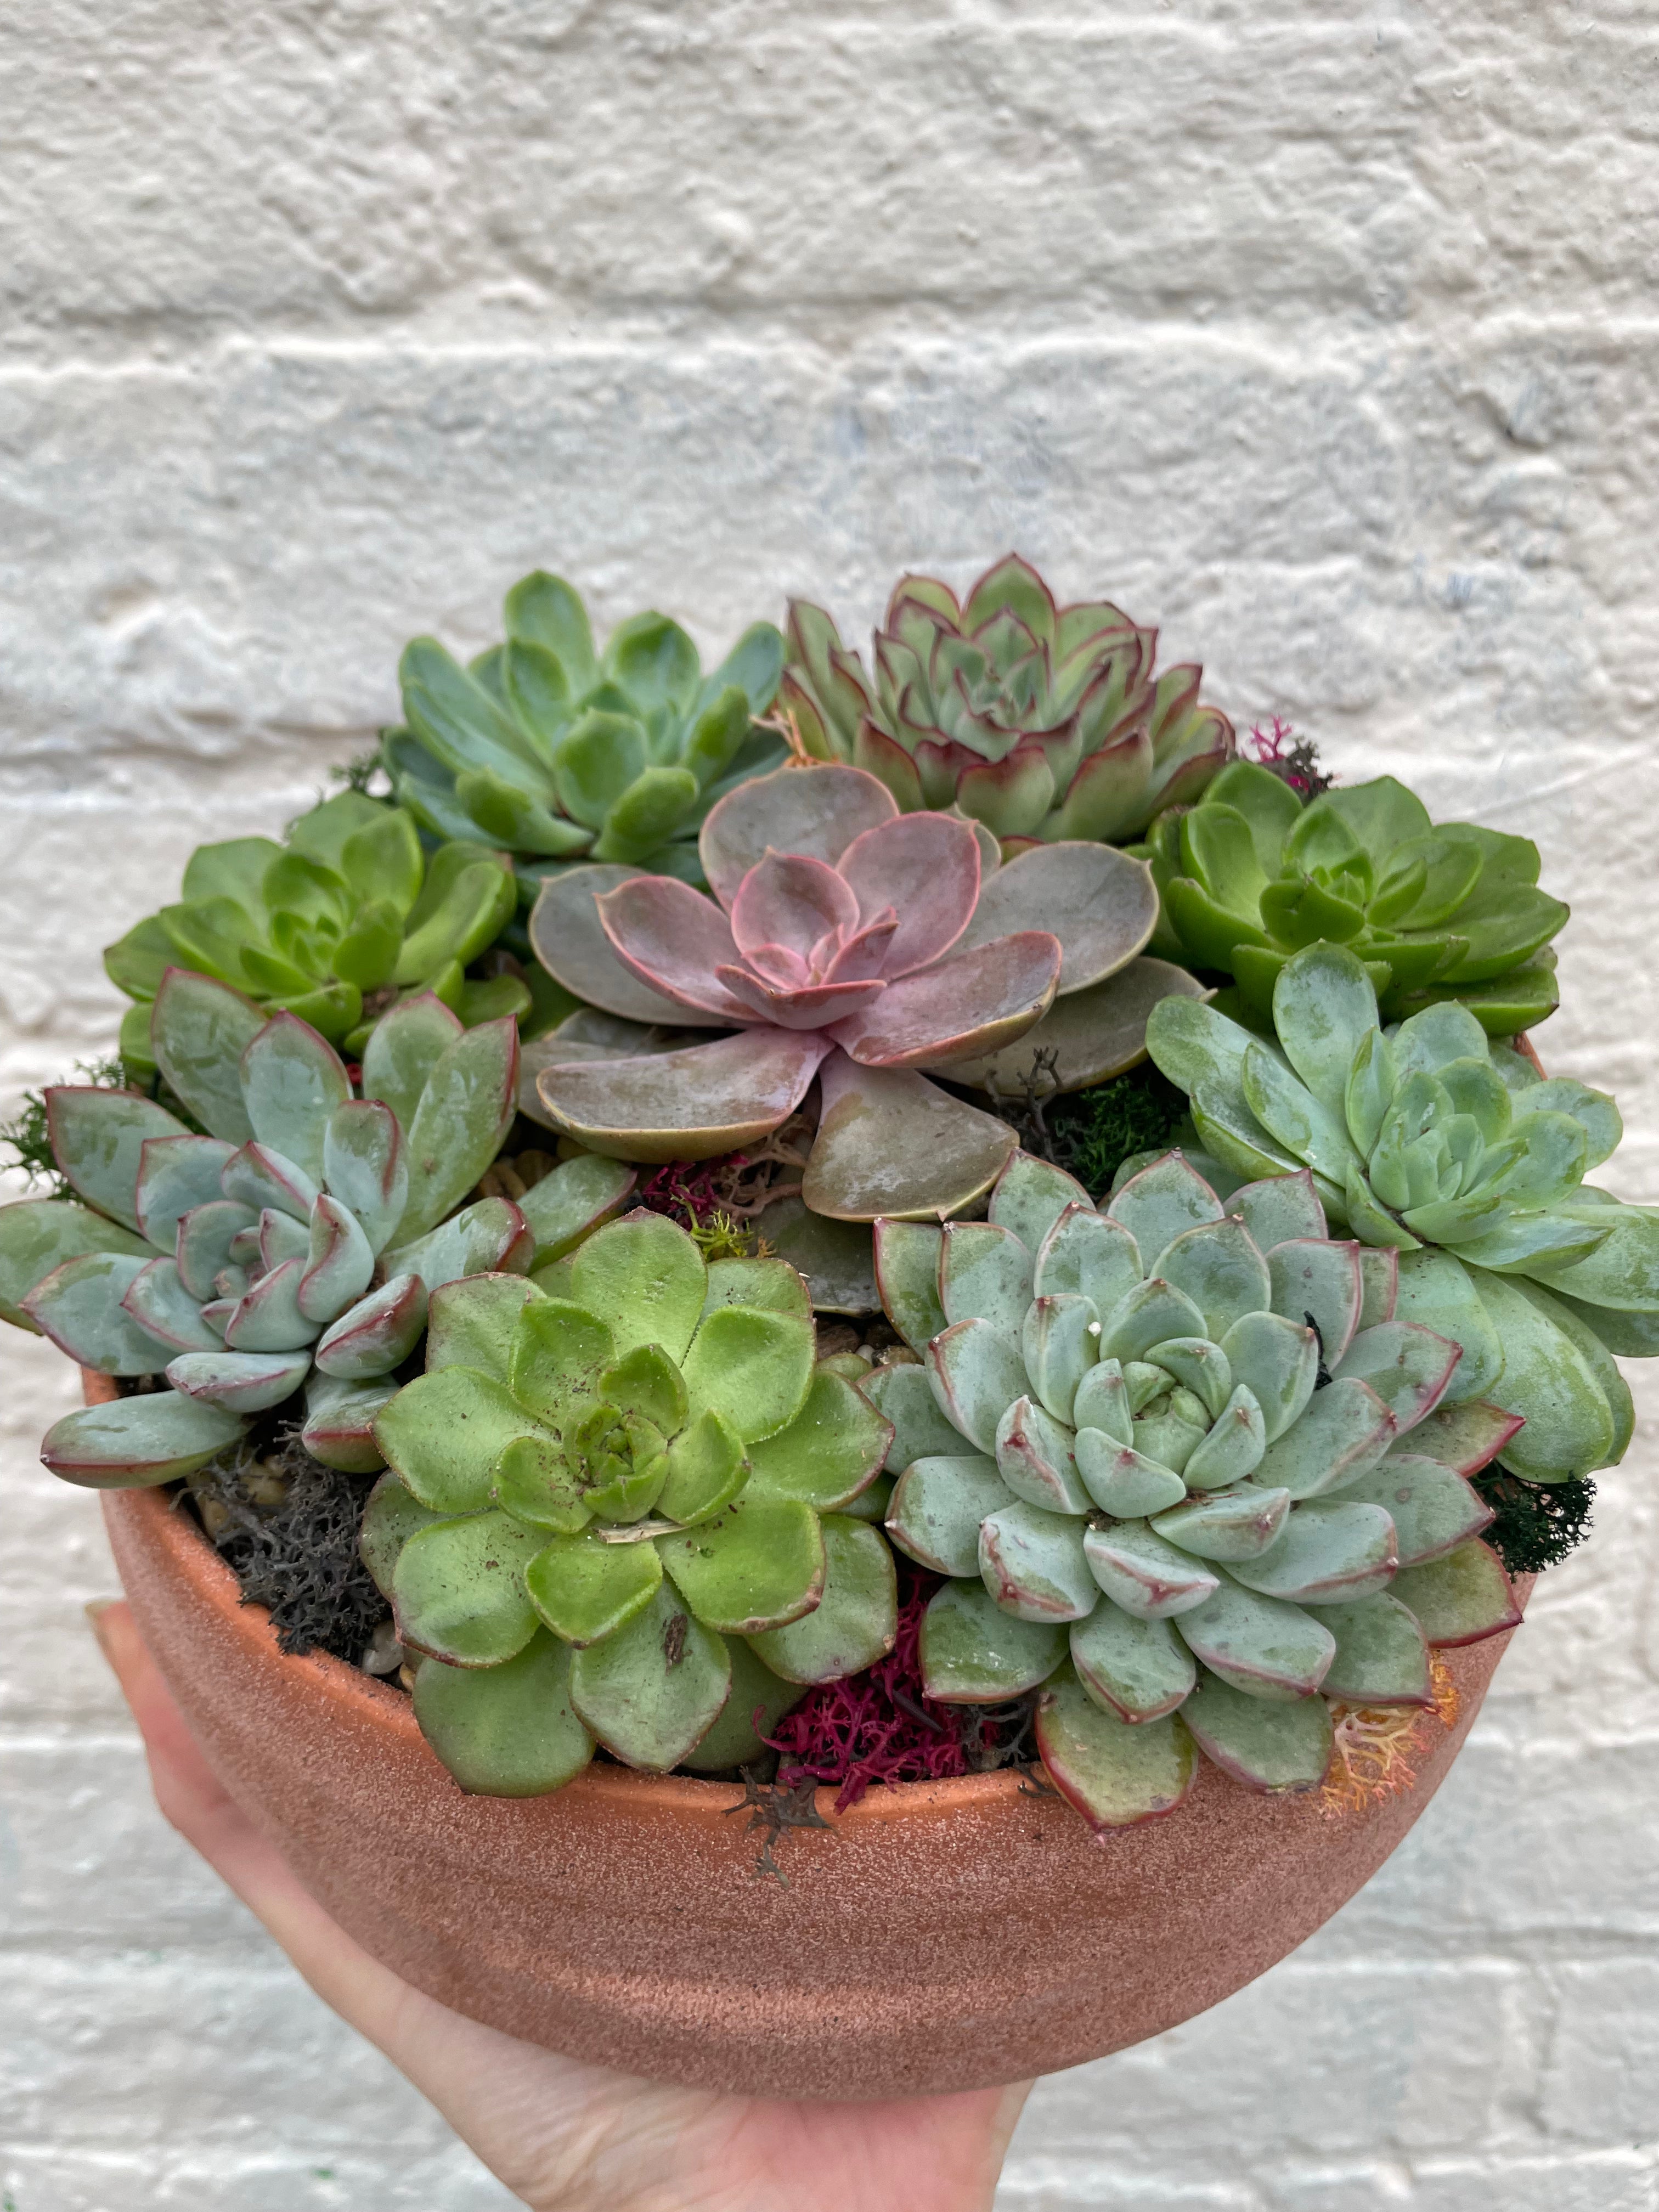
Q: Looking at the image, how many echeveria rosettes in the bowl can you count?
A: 9